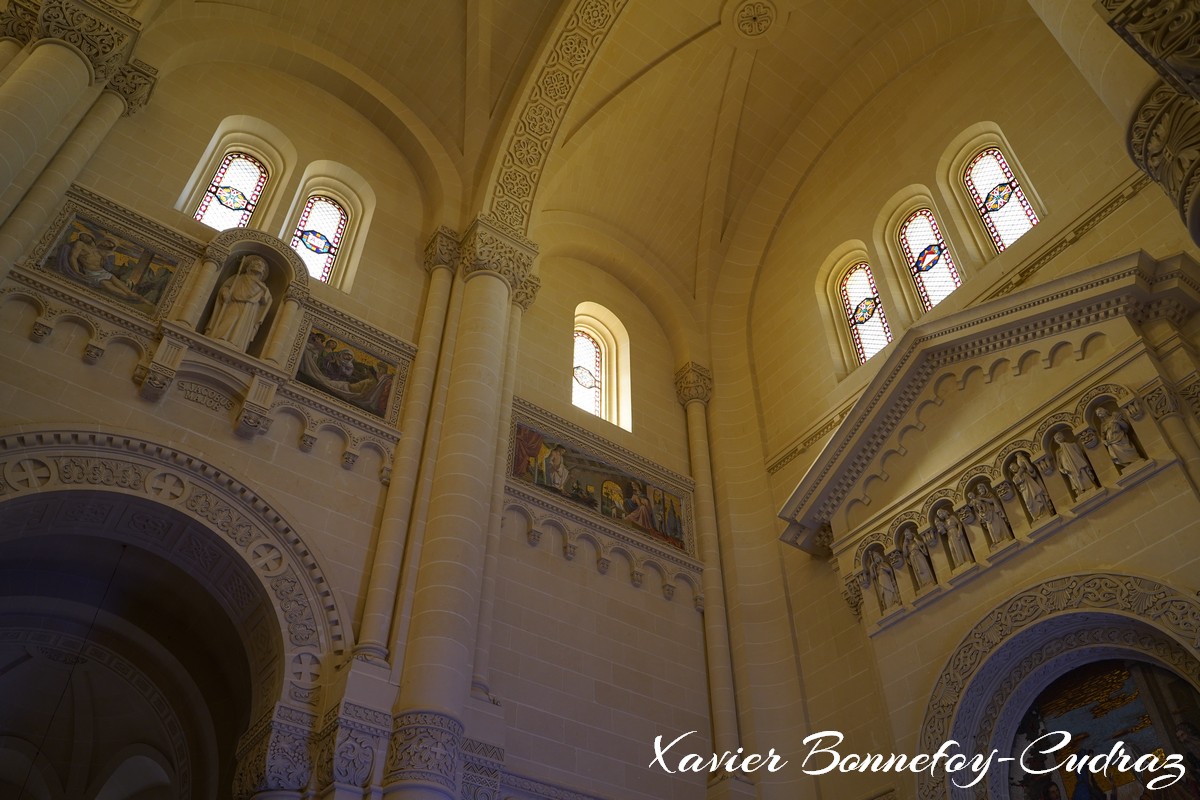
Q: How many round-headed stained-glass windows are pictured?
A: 6